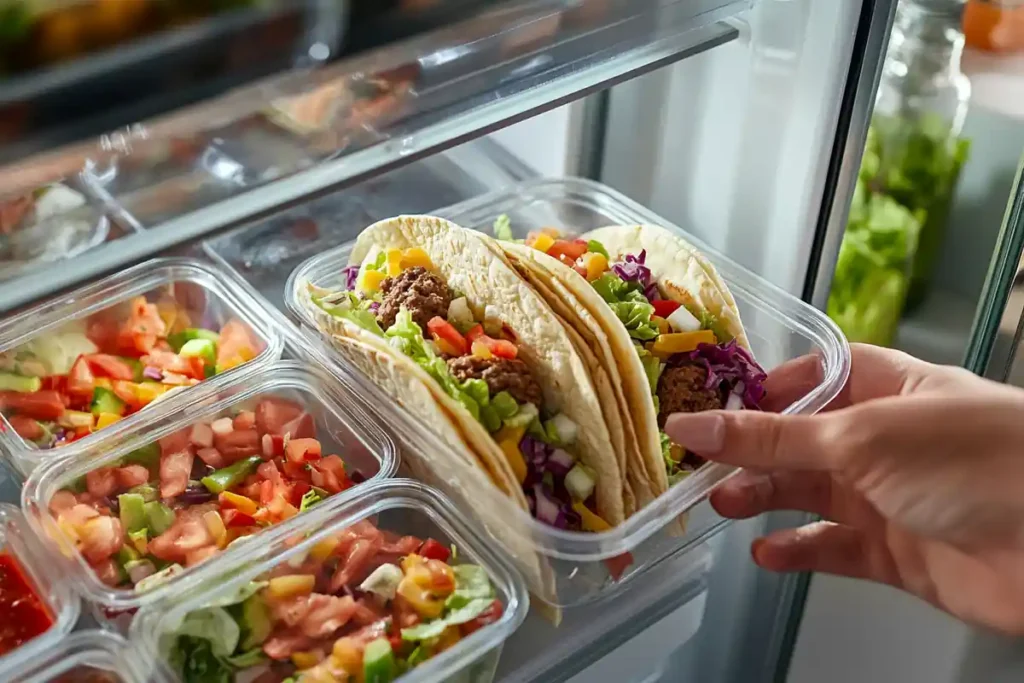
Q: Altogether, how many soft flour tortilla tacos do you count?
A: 2